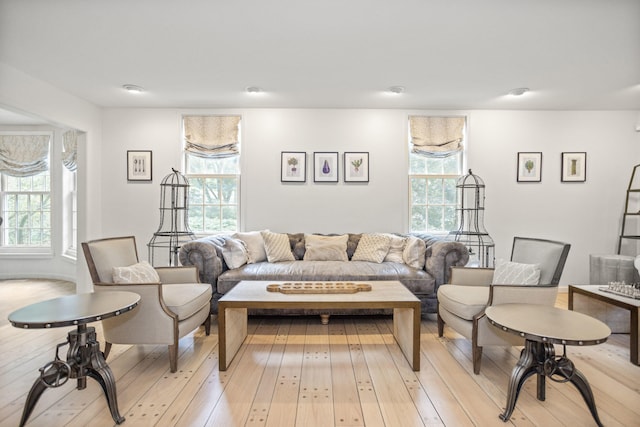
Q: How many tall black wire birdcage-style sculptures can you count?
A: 2